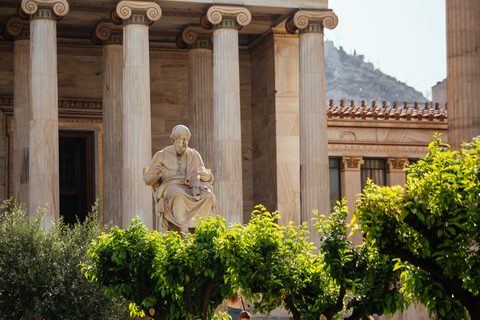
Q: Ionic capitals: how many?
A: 7